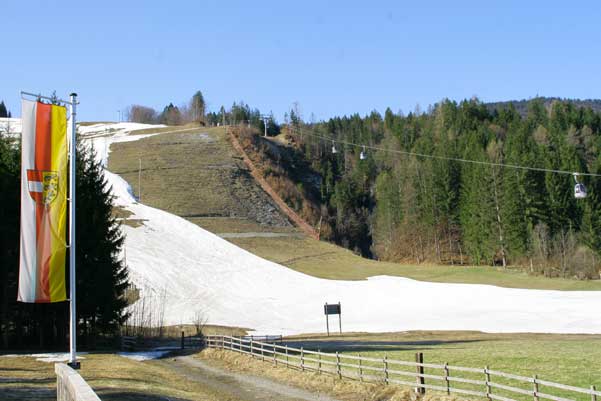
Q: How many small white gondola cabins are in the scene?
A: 3